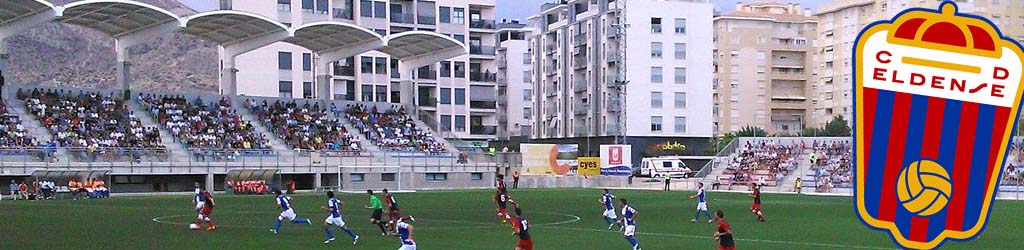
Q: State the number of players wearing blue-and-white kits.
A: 7